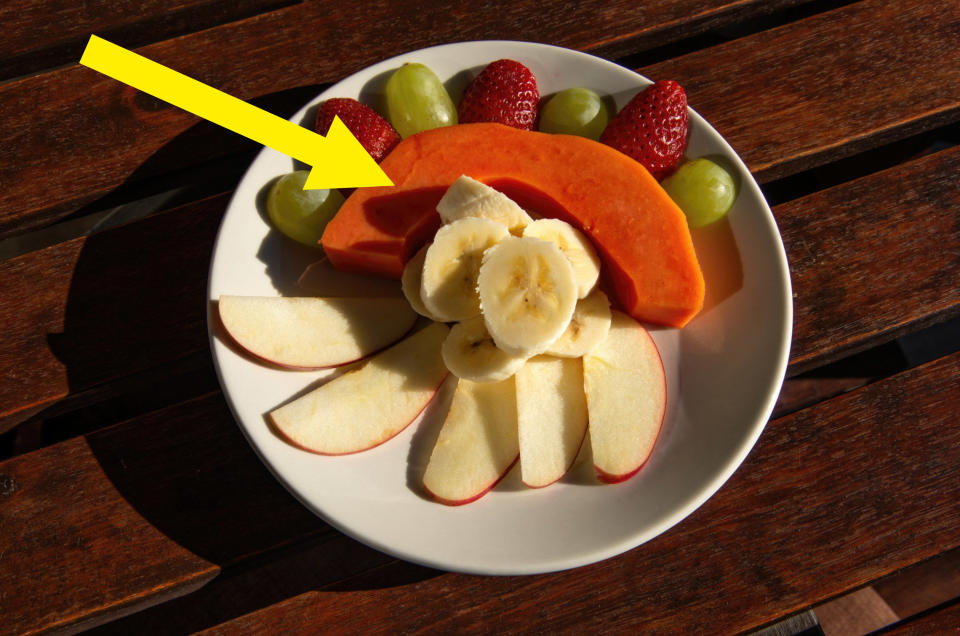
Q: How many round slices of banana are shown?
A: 6